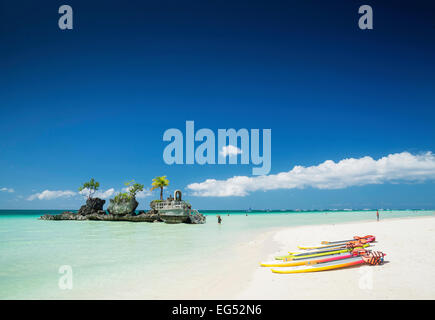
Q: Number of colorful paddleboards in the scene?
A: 5